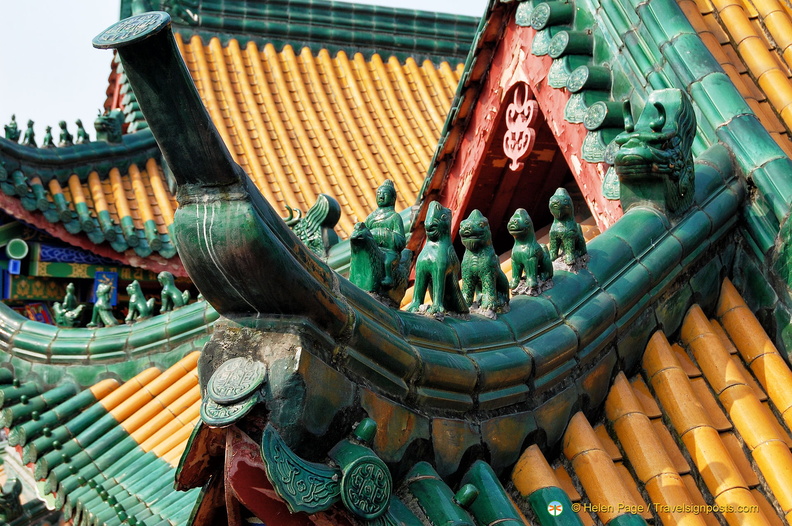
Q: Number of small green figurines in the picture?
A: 14